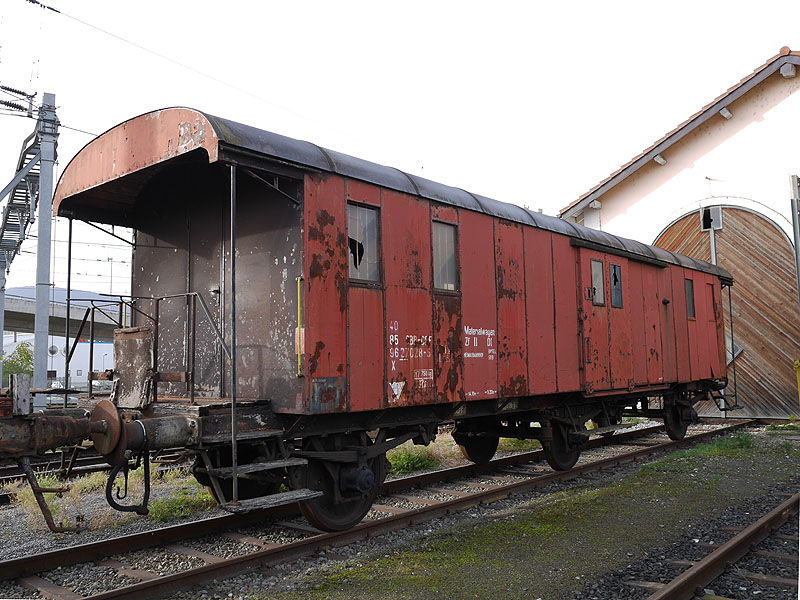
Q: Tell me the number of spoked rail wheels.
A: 0